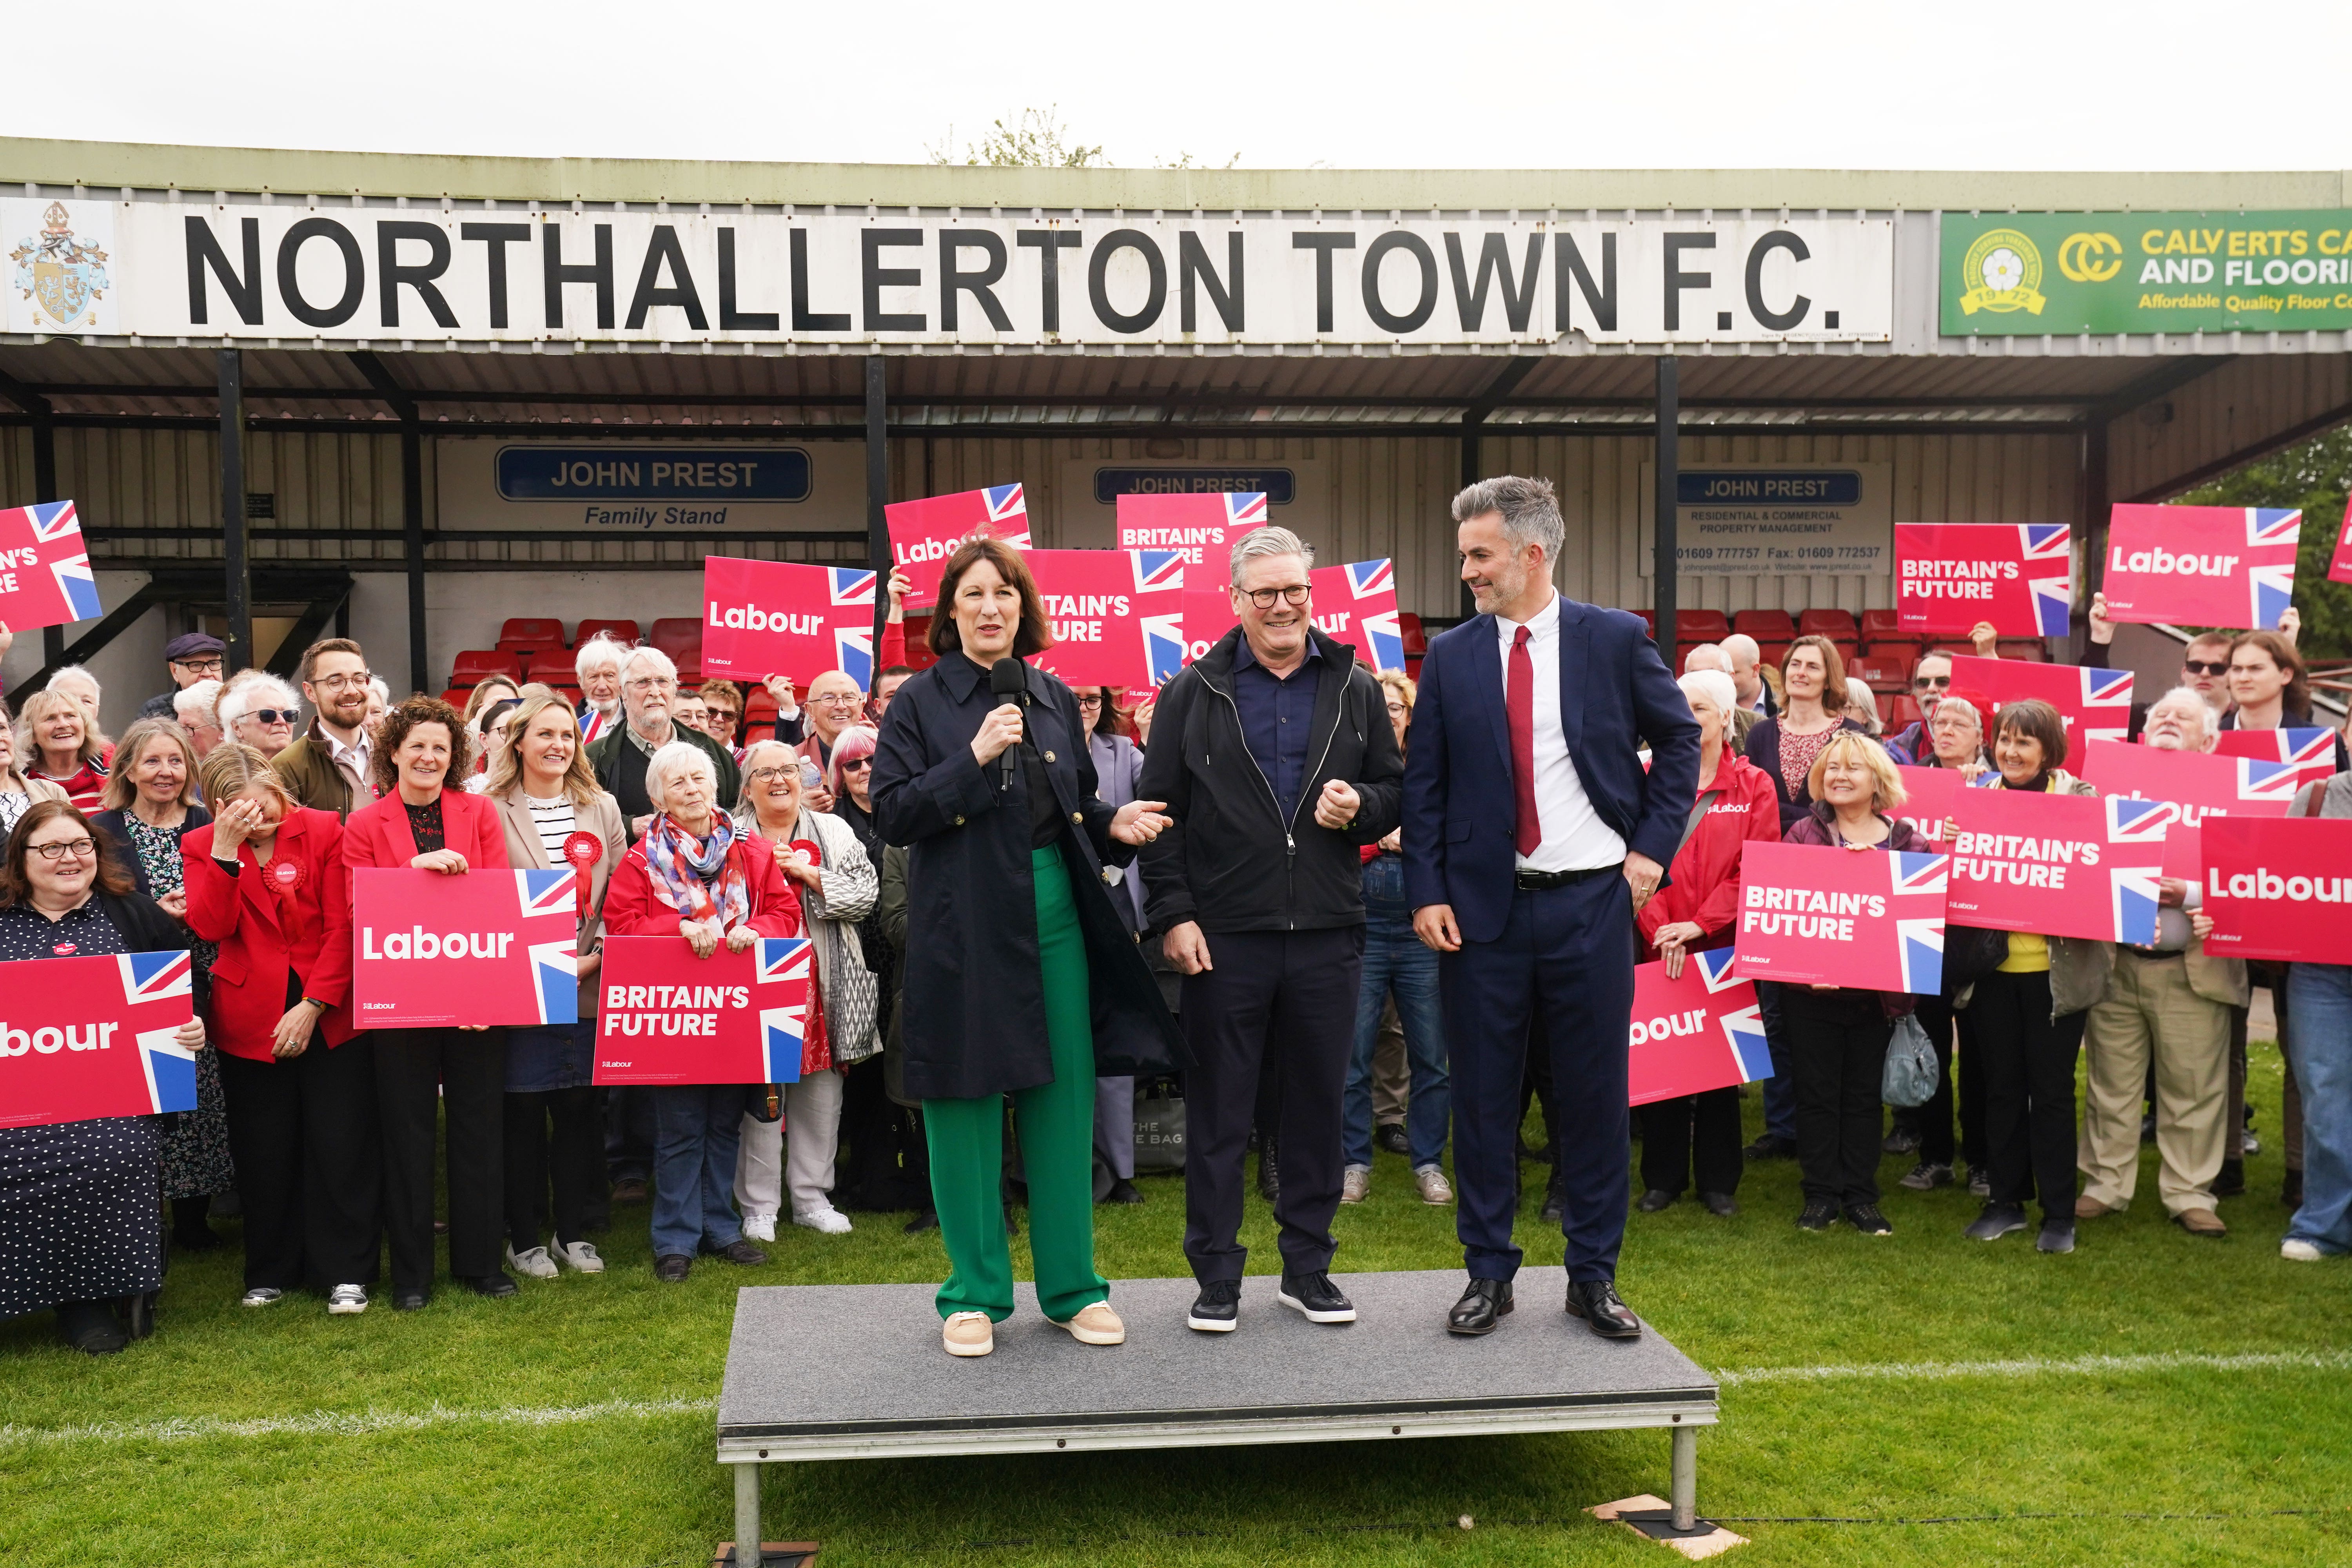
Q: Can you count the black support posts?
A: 7